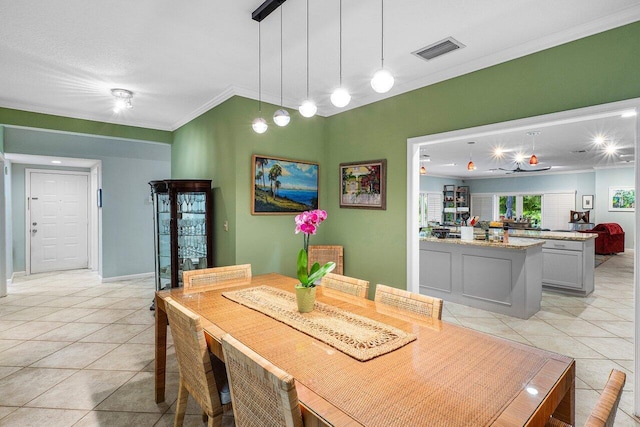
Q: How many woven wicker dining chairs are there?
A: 7